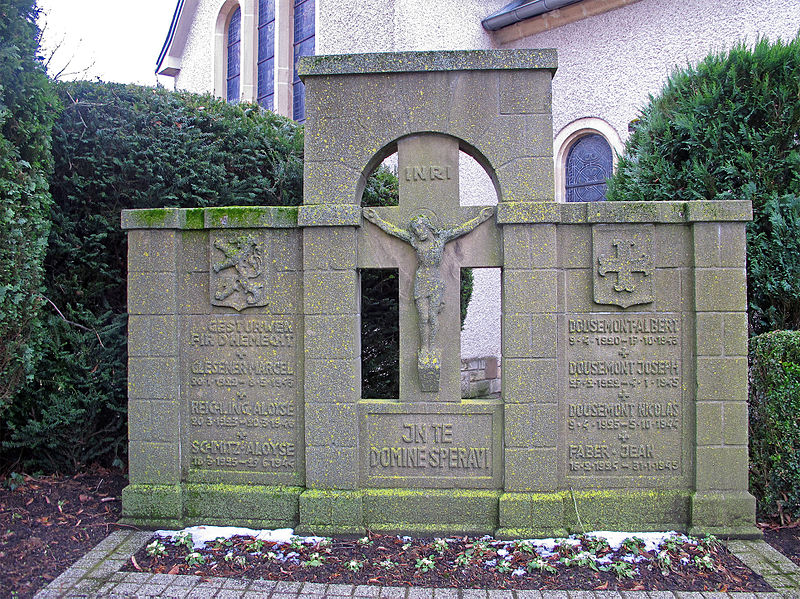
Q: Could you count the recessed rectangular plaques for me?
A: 3